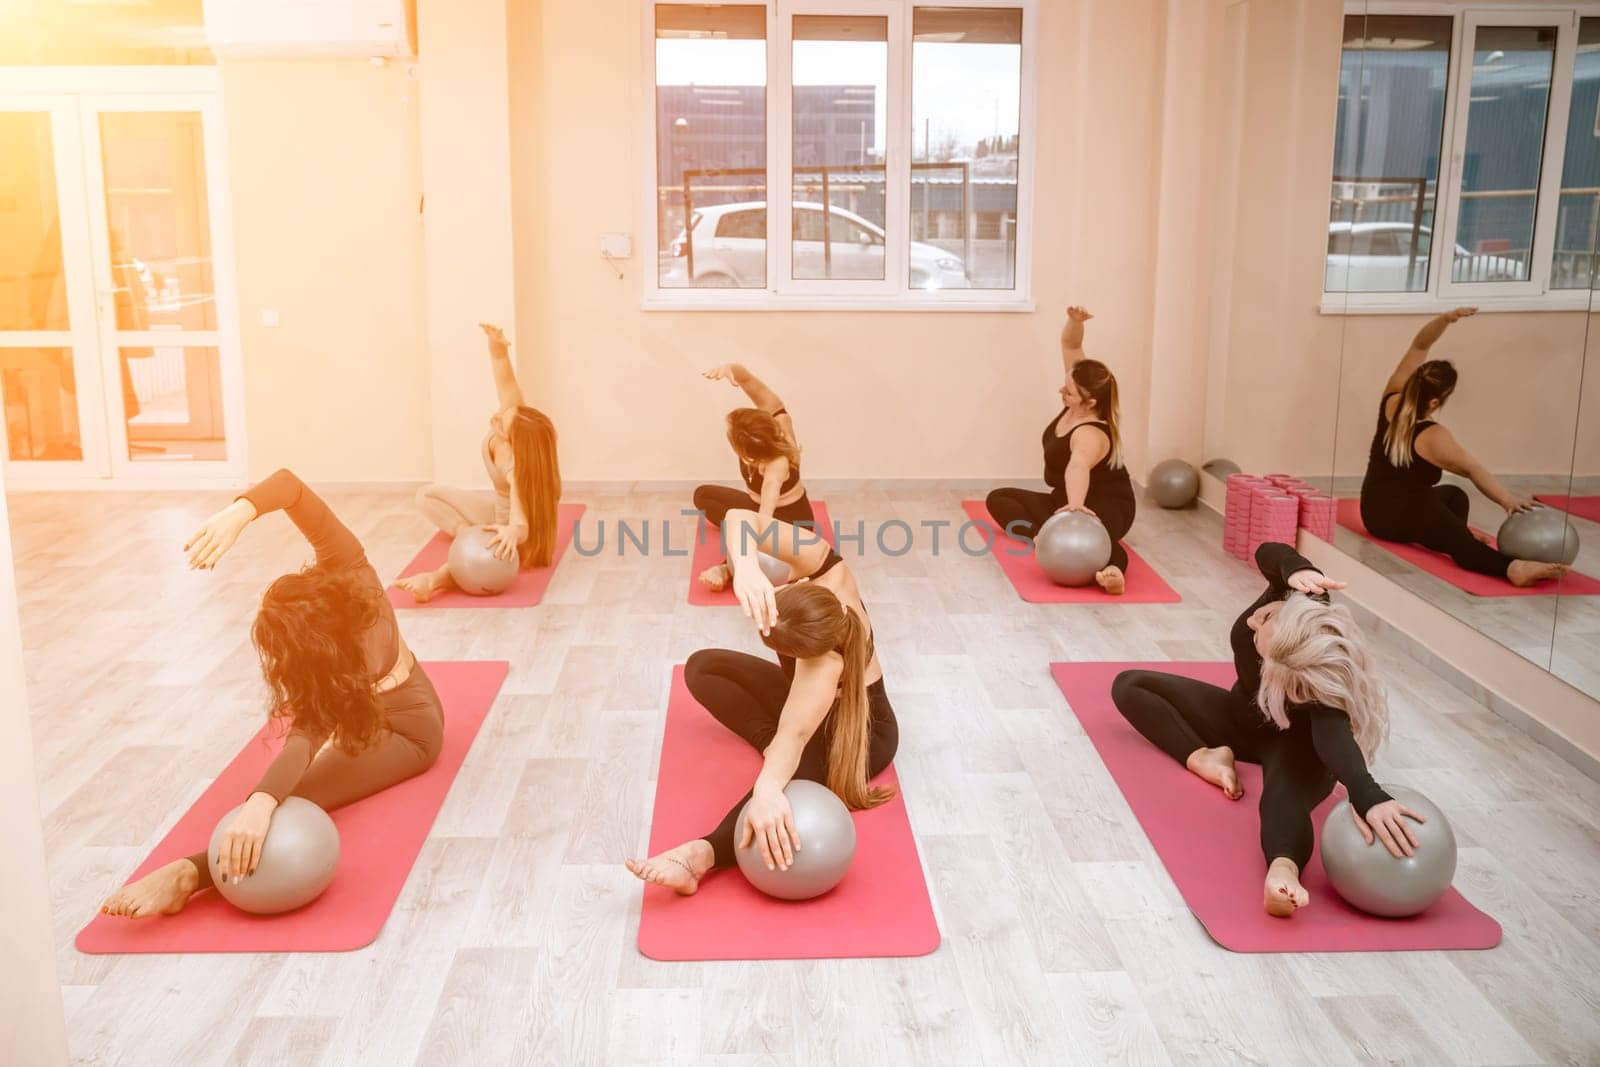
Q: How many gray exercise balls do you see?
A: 7